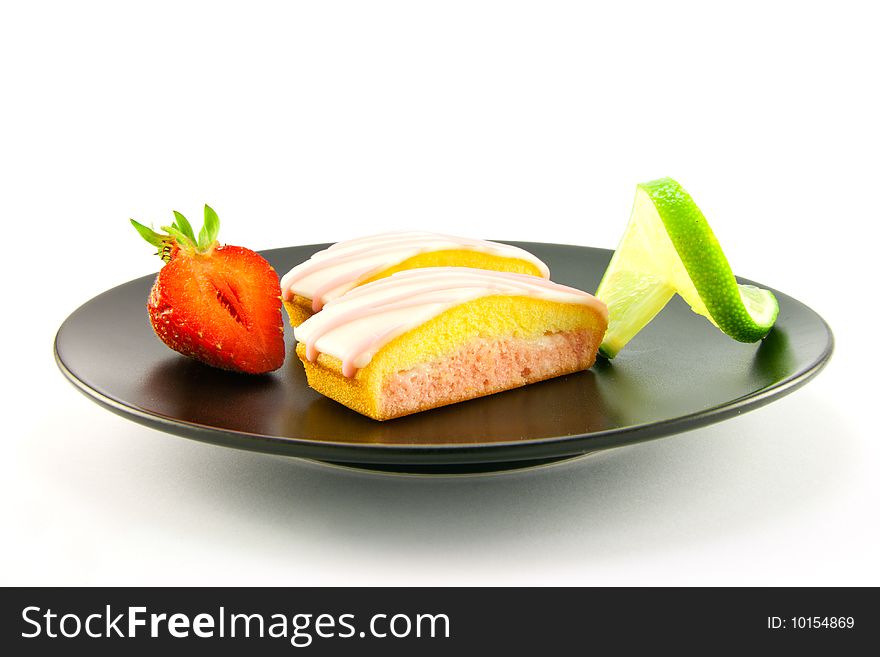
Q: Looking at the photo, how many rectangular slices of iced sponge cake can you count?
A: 2